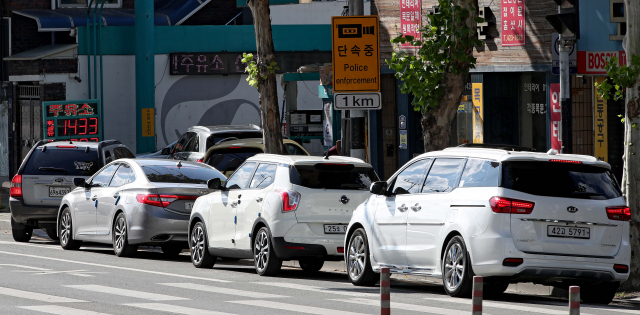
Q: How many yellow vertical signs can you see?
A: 3